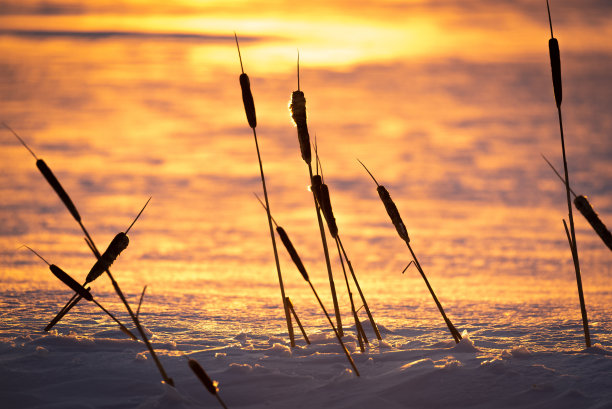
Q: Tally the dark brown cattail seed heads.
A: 12